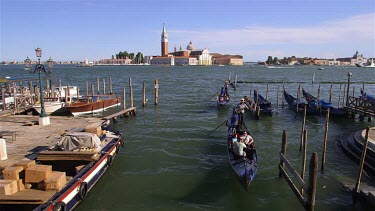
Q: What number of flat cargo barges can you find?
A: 1